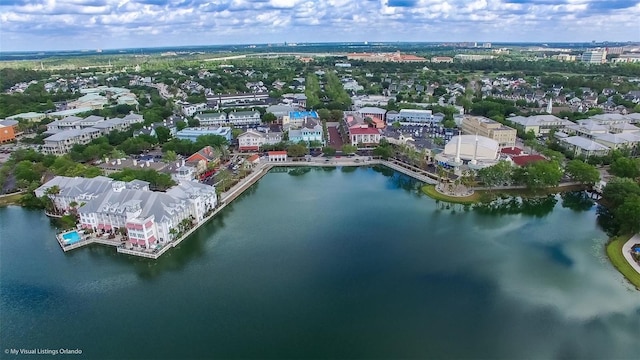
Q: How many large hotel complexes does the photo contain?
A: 1